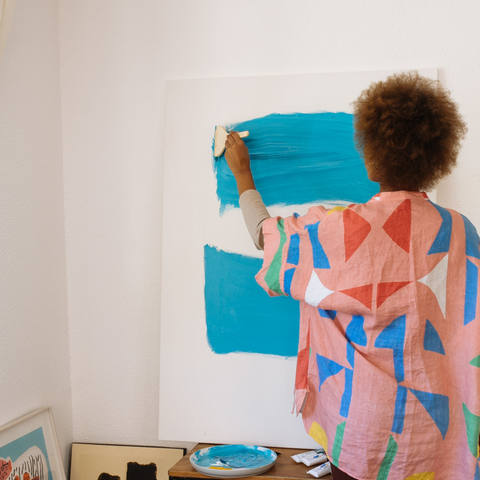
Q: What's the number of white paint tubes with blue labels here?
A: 2